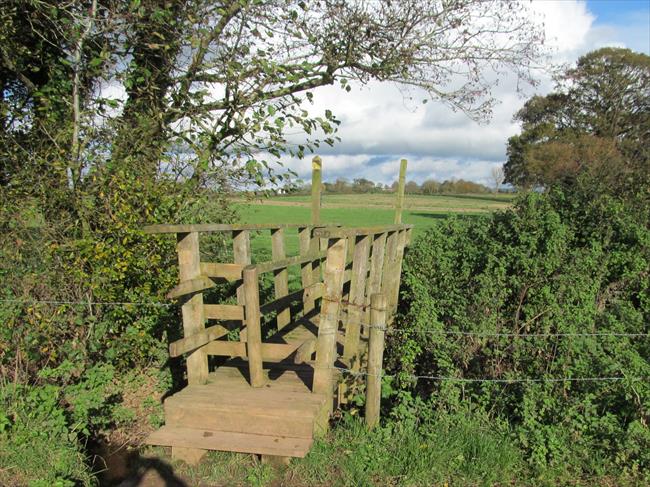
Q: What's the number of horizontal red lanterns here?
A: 0